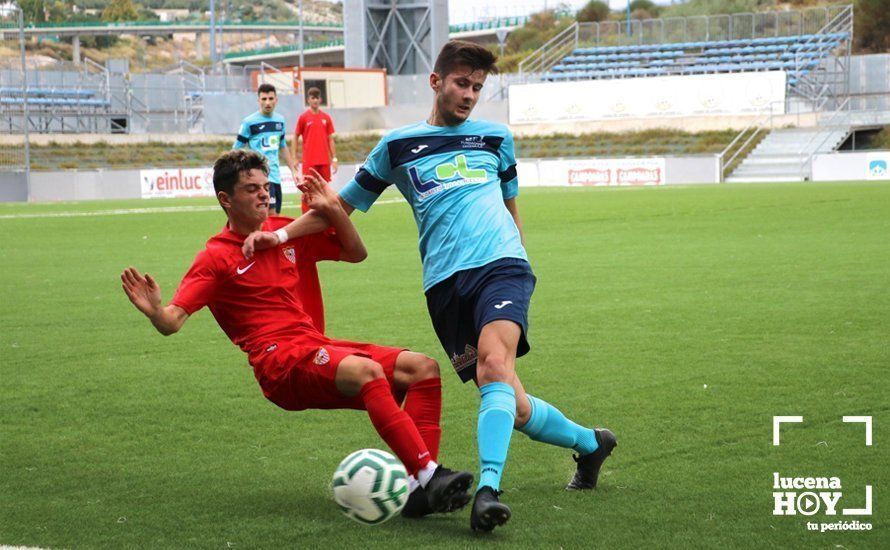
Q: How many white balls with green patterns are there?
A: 1